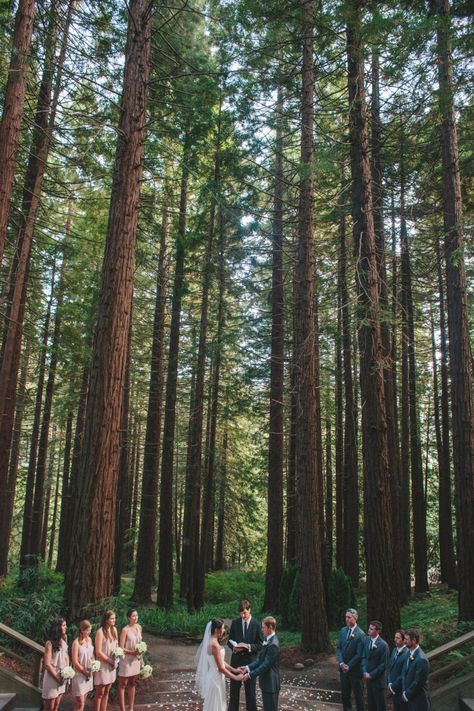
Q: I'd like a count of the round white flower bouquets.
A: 5